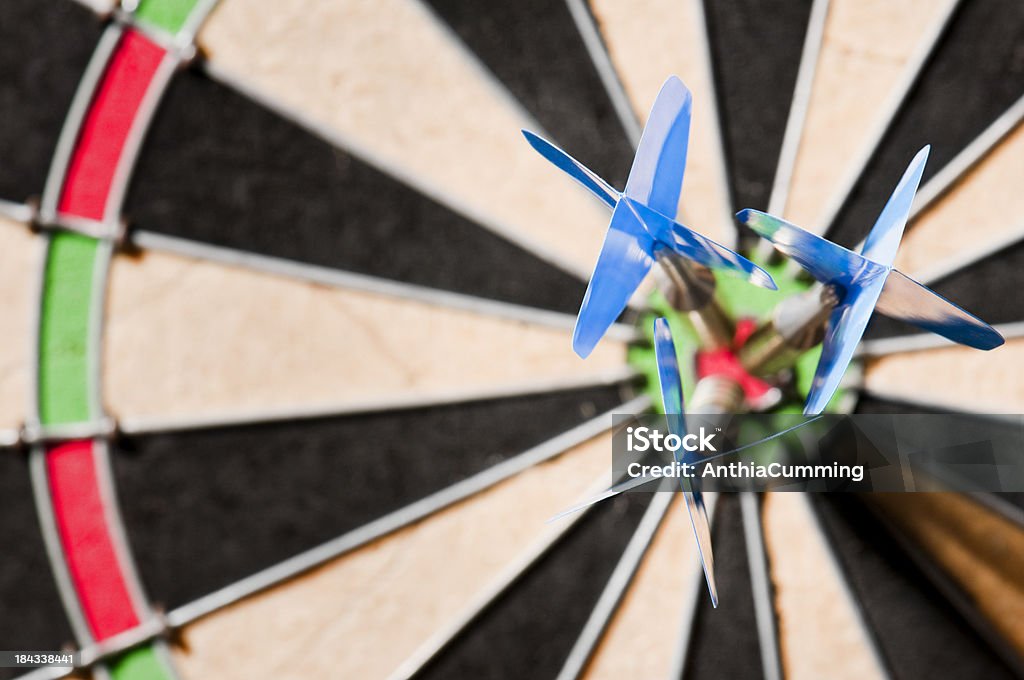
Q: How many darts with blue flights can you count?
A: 3